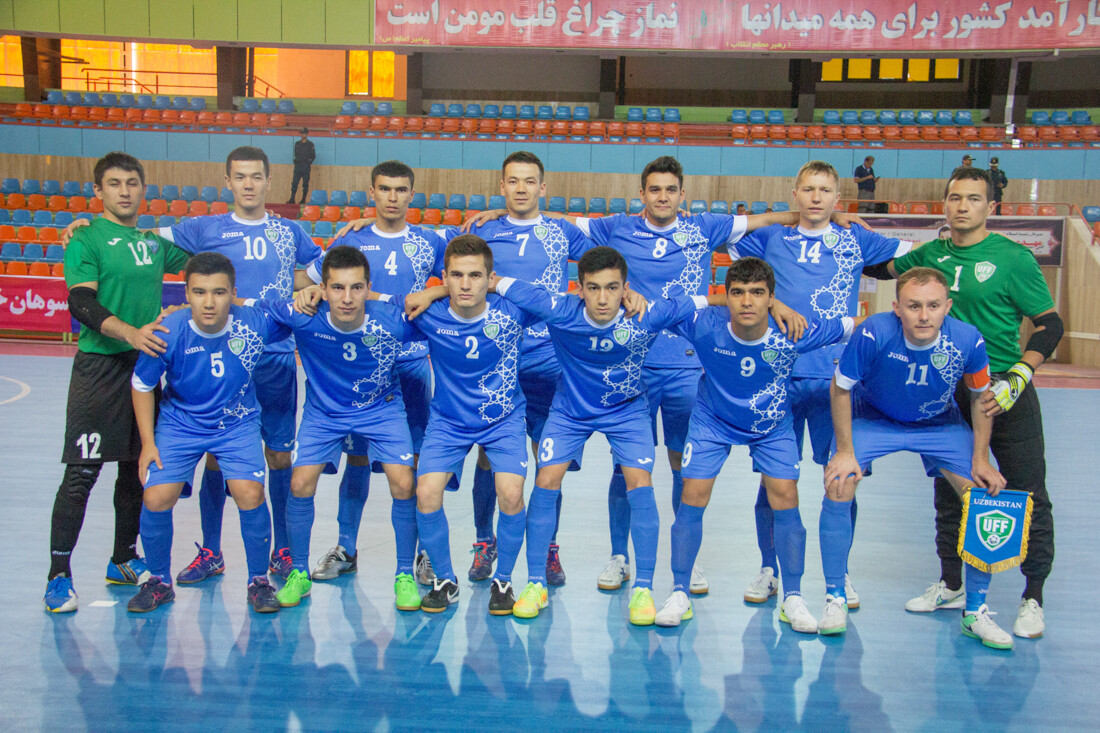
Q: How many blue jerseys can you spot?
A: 11